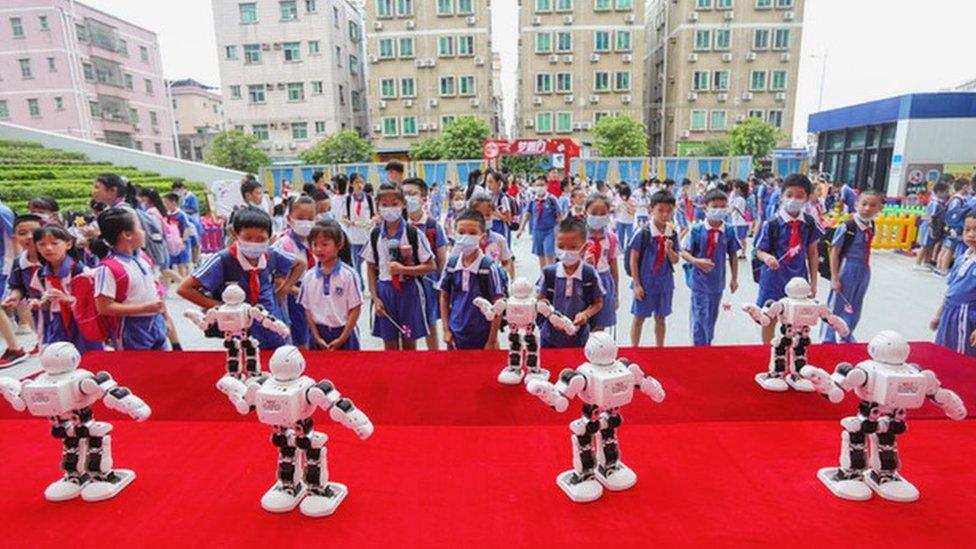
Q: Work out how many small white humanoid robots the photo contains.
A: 7